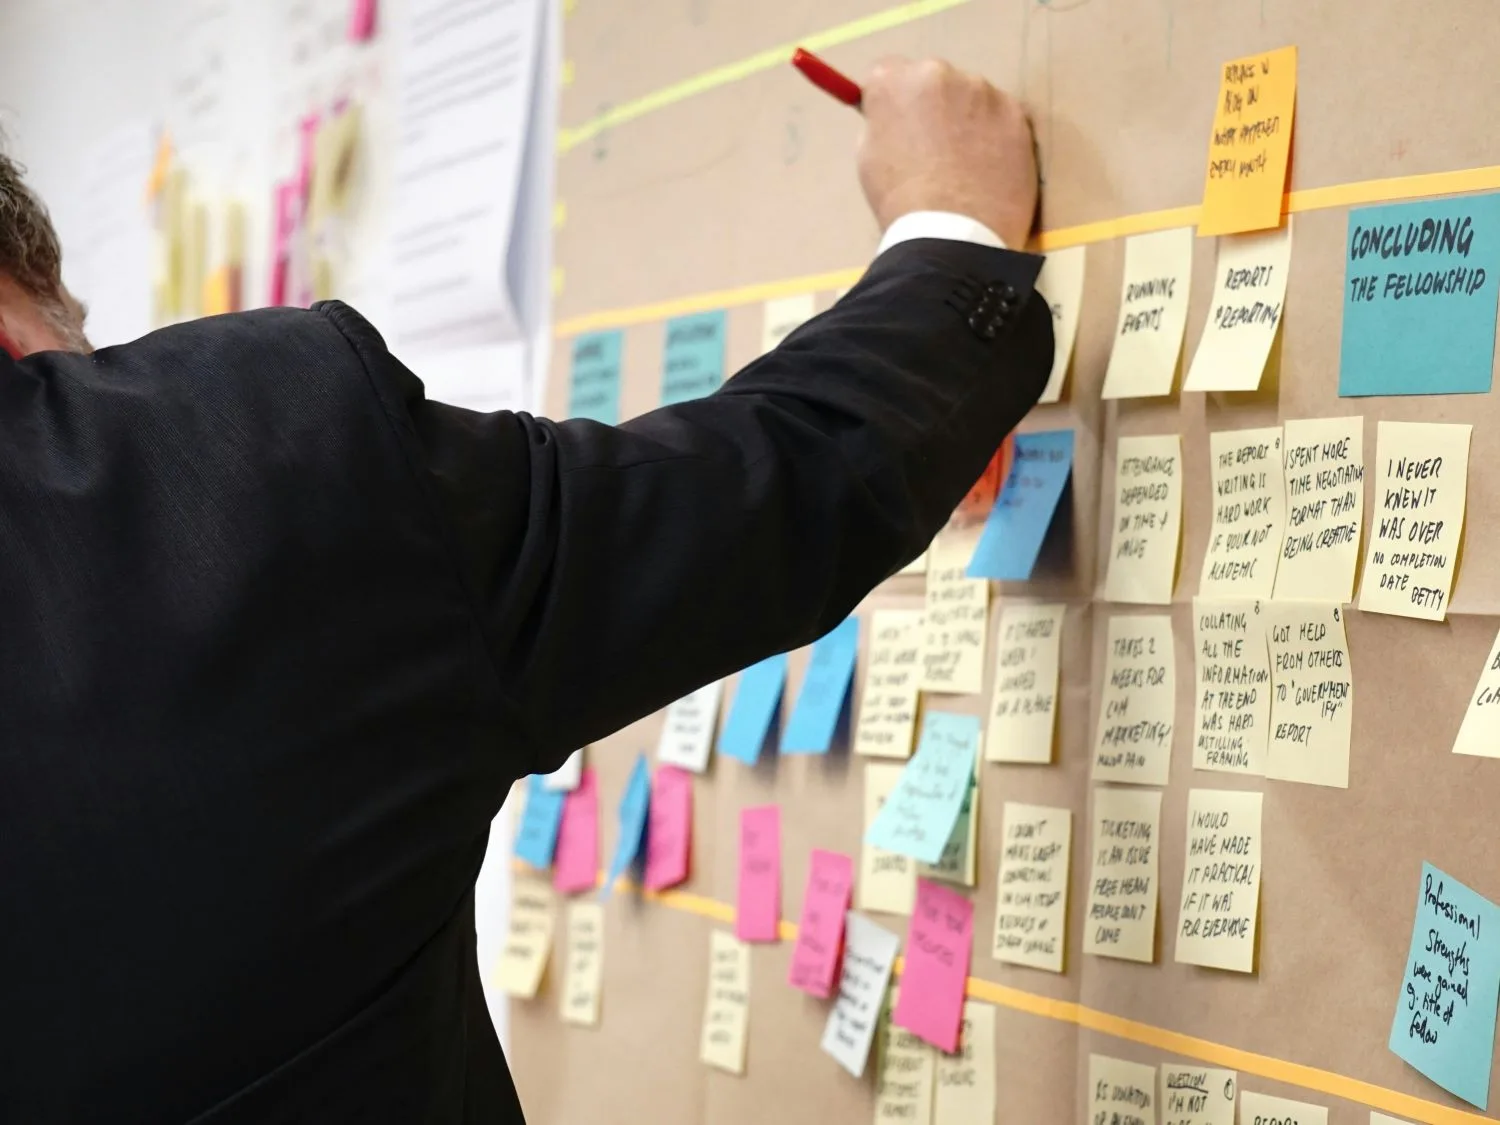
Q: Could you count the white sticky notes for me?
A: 3